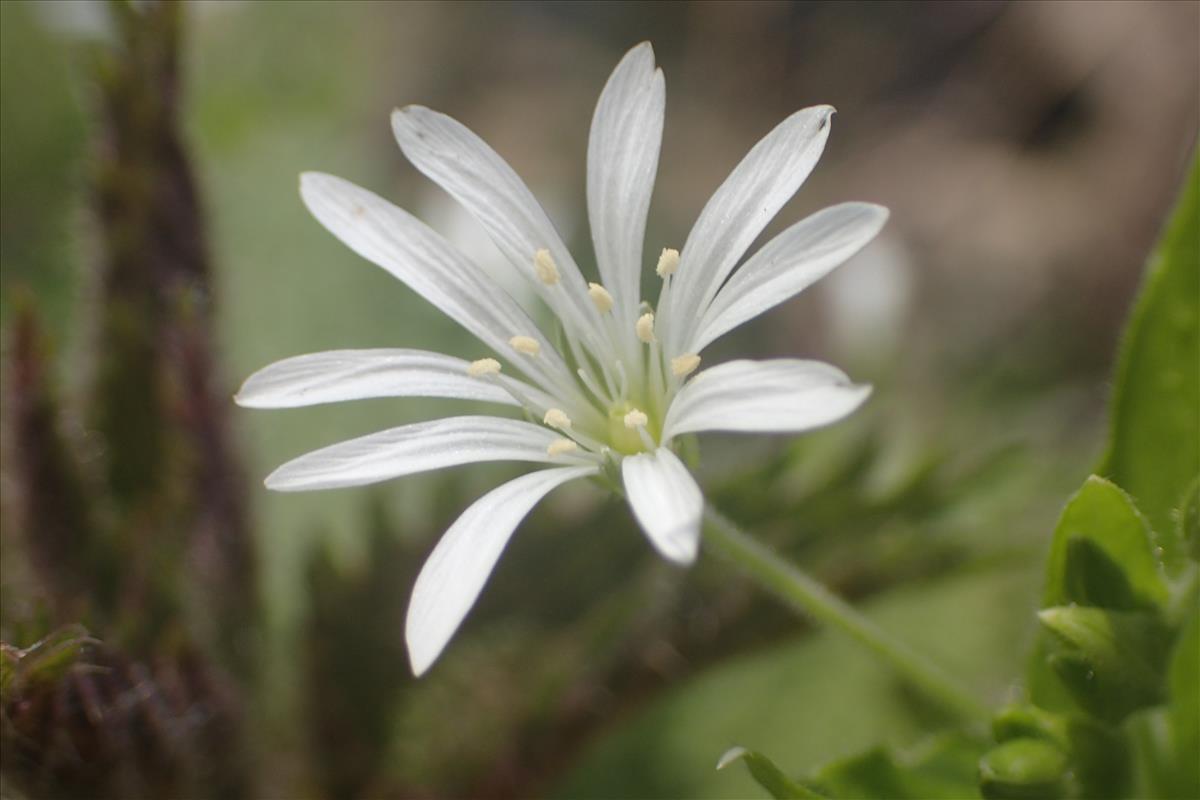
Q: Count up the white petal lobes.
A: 10